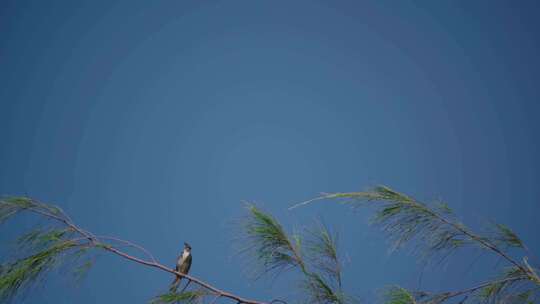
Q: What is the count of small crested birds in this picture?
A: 1